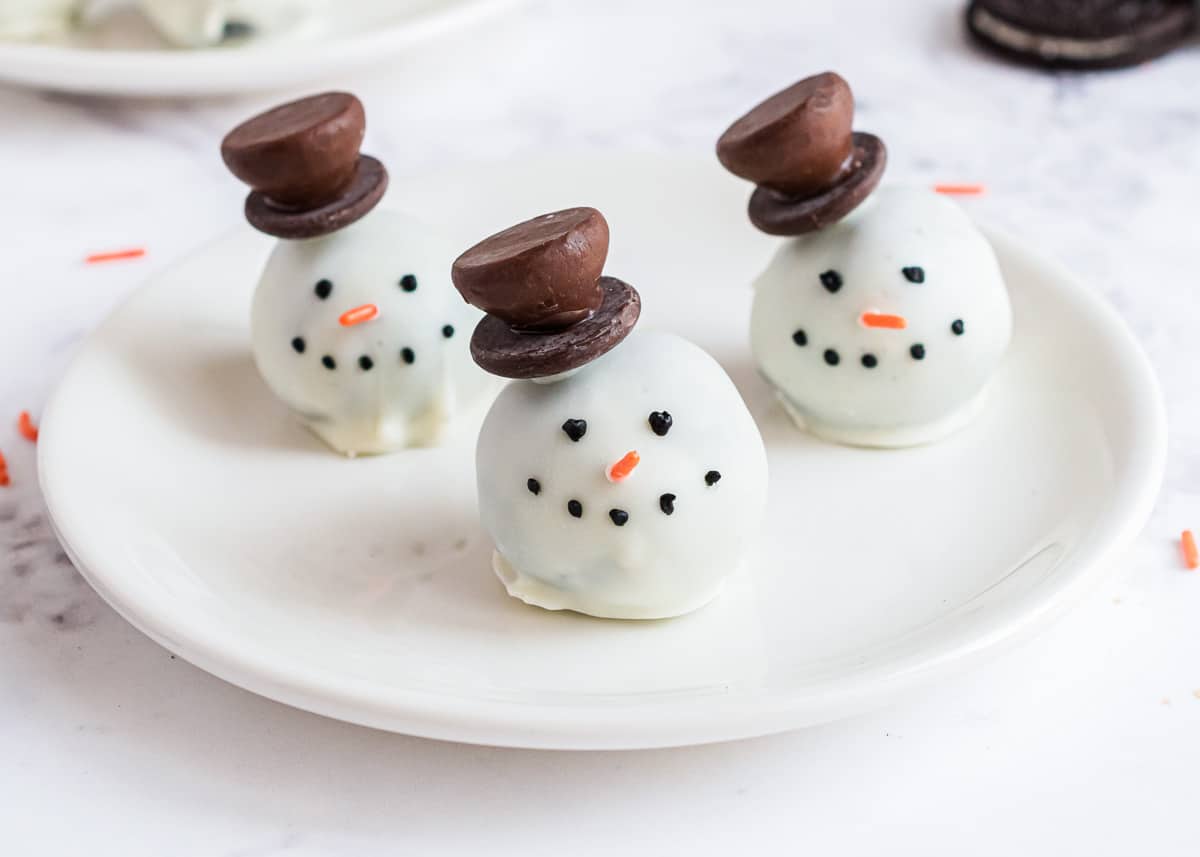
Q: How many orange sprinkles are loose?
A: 5